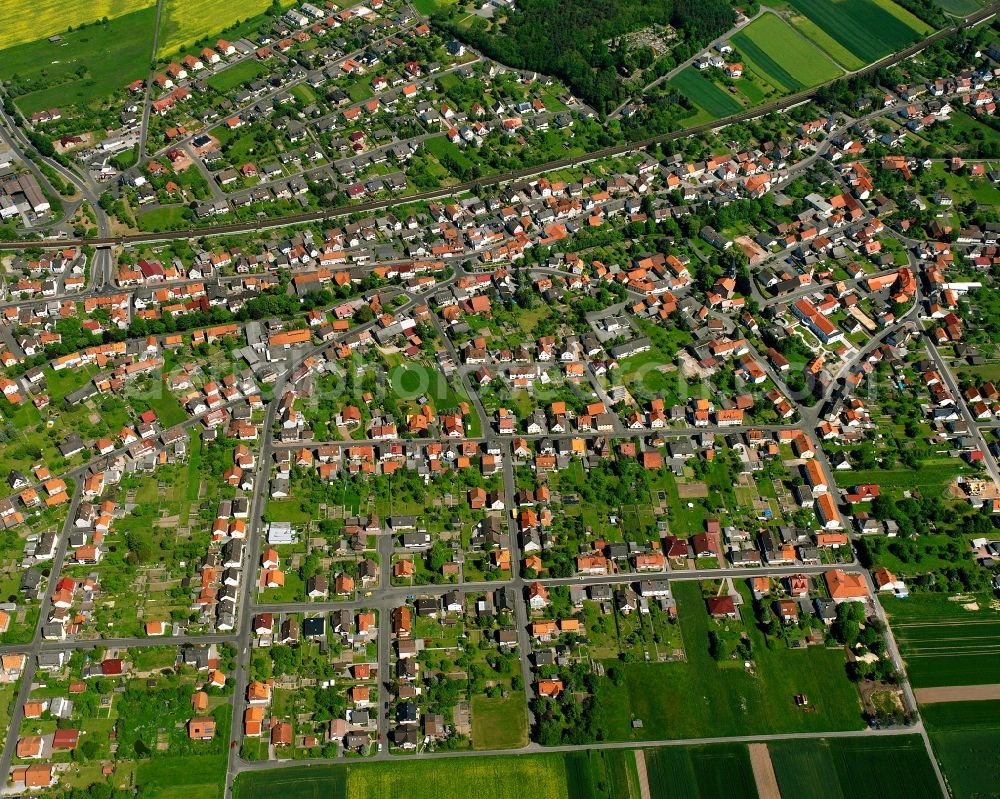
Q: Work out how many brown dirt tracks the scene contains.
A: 3